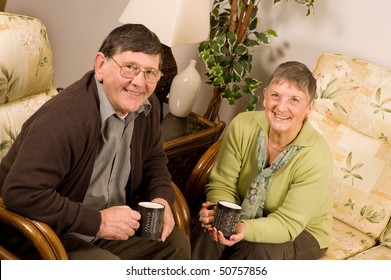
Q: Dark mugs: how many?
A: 2